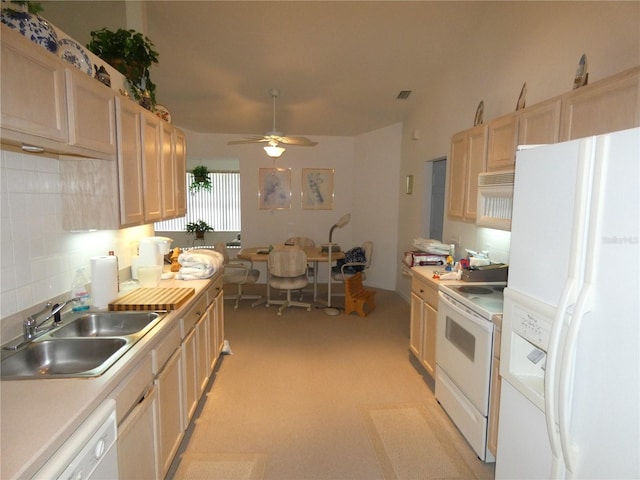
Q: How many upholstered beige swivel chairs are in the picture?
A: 4